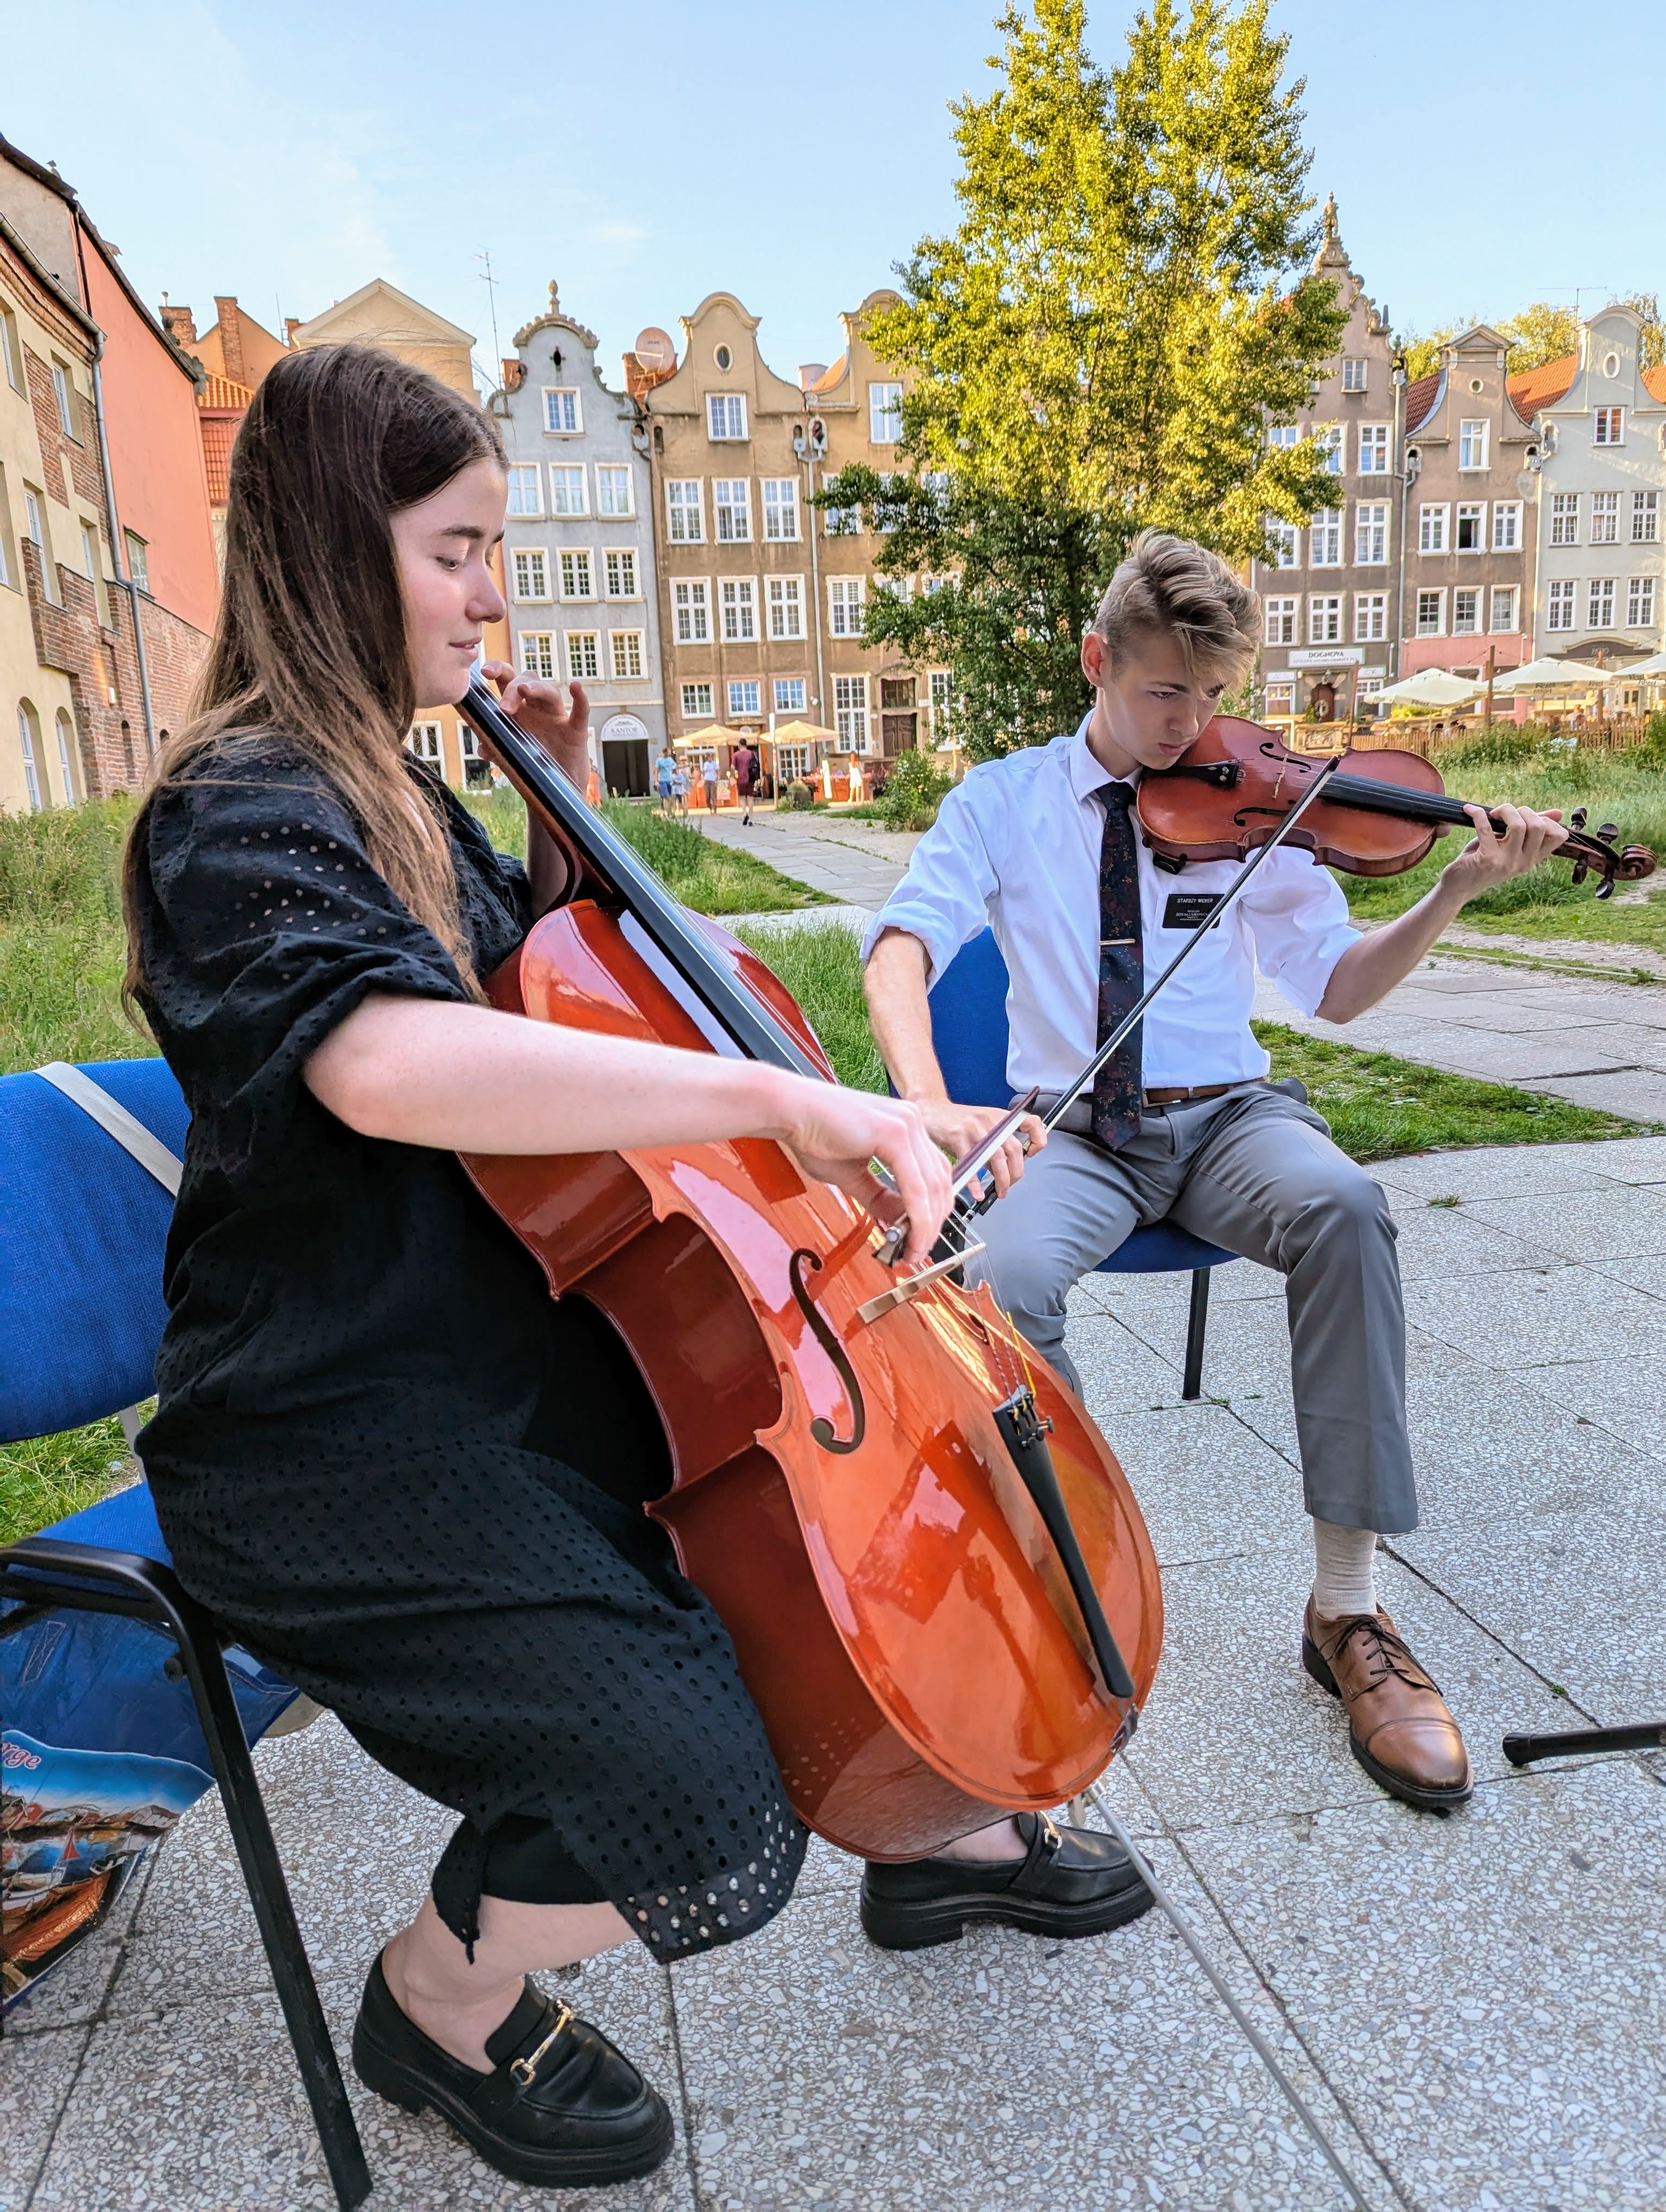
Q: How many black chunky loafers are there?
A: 2